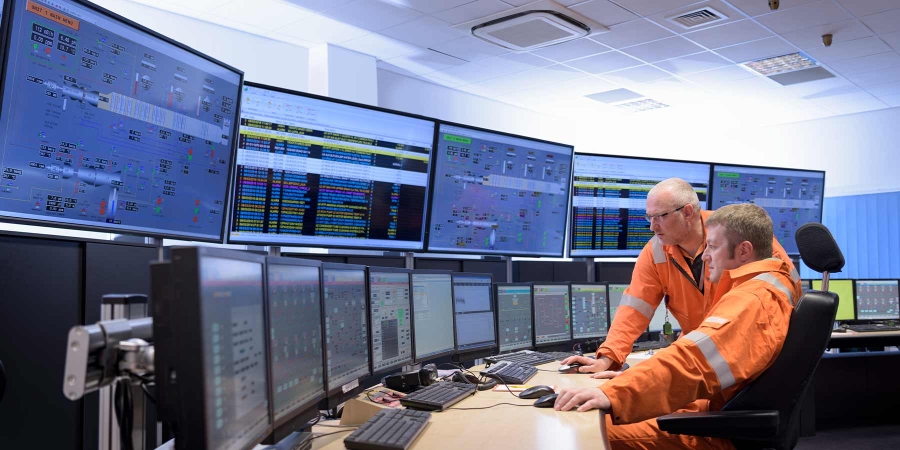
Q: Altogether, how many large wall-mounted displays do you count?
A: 5